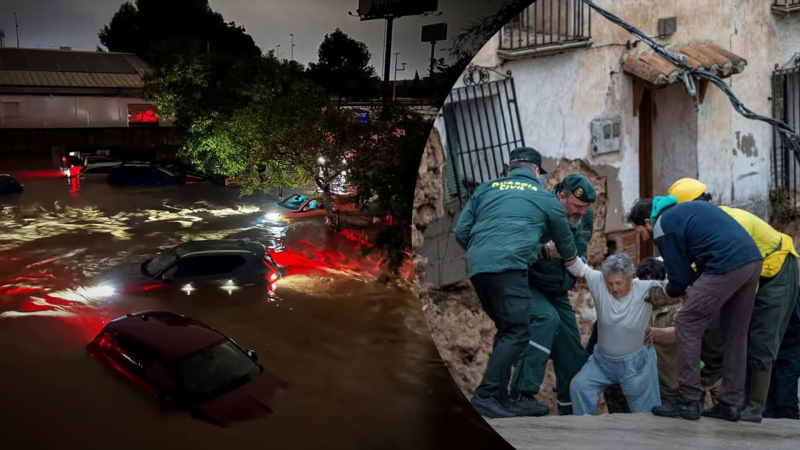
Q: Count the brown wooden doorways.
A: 1